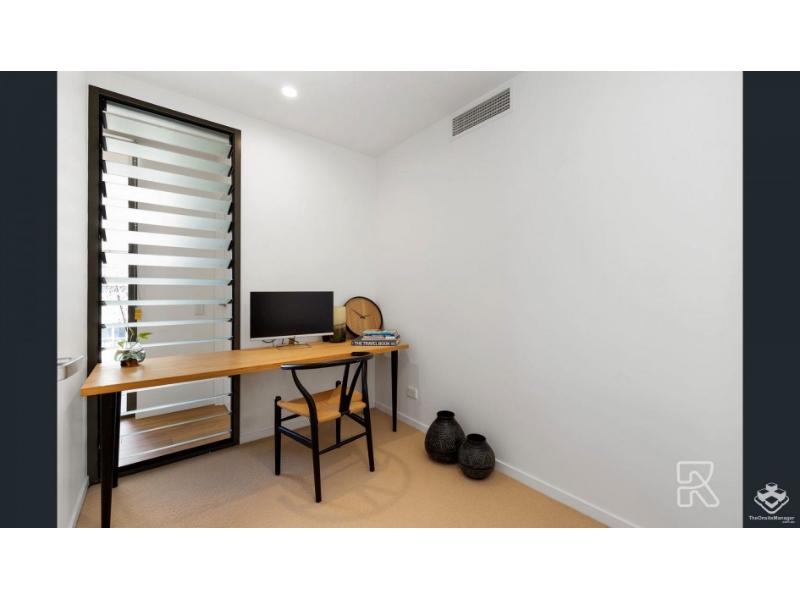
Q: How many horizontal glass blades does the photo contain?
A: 15